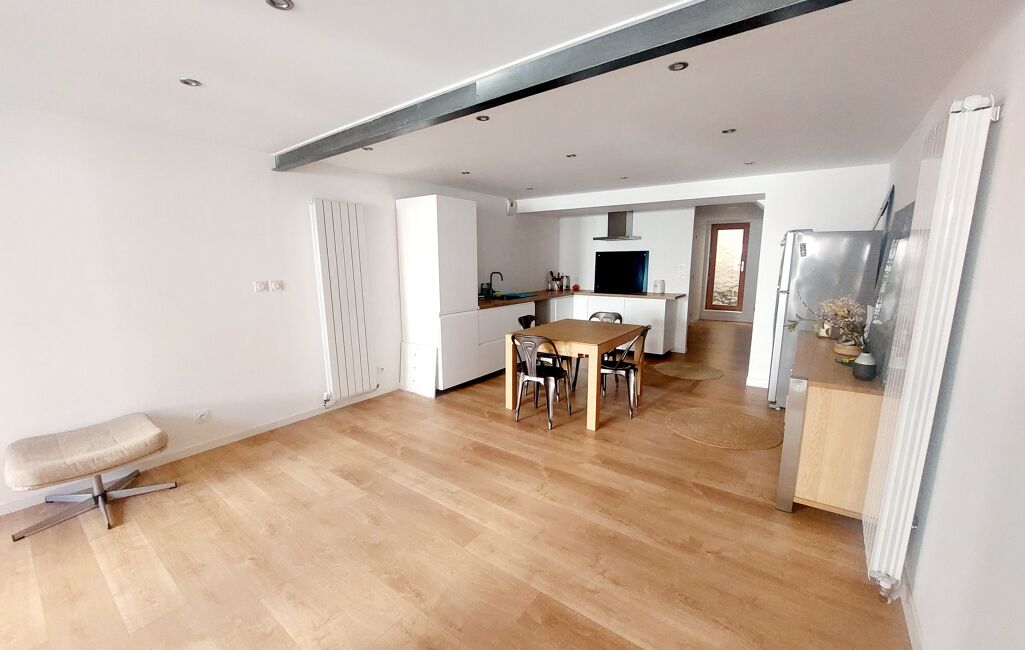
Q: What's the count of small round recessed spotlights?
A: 11